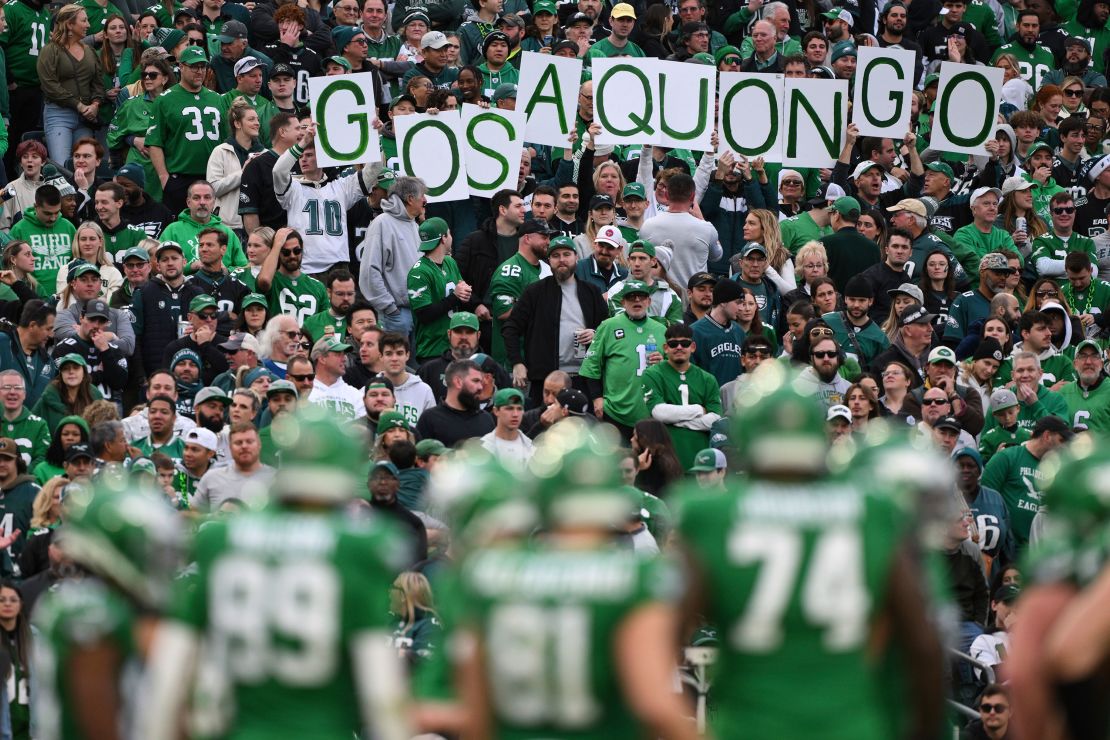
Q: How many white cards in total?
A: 10